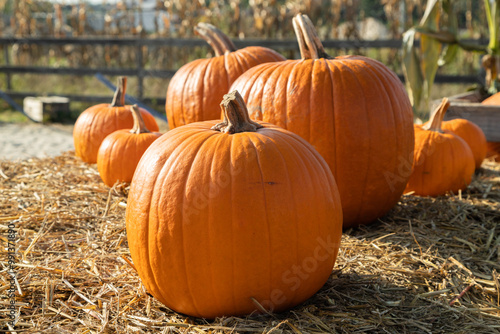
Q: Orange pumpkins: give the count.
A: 8